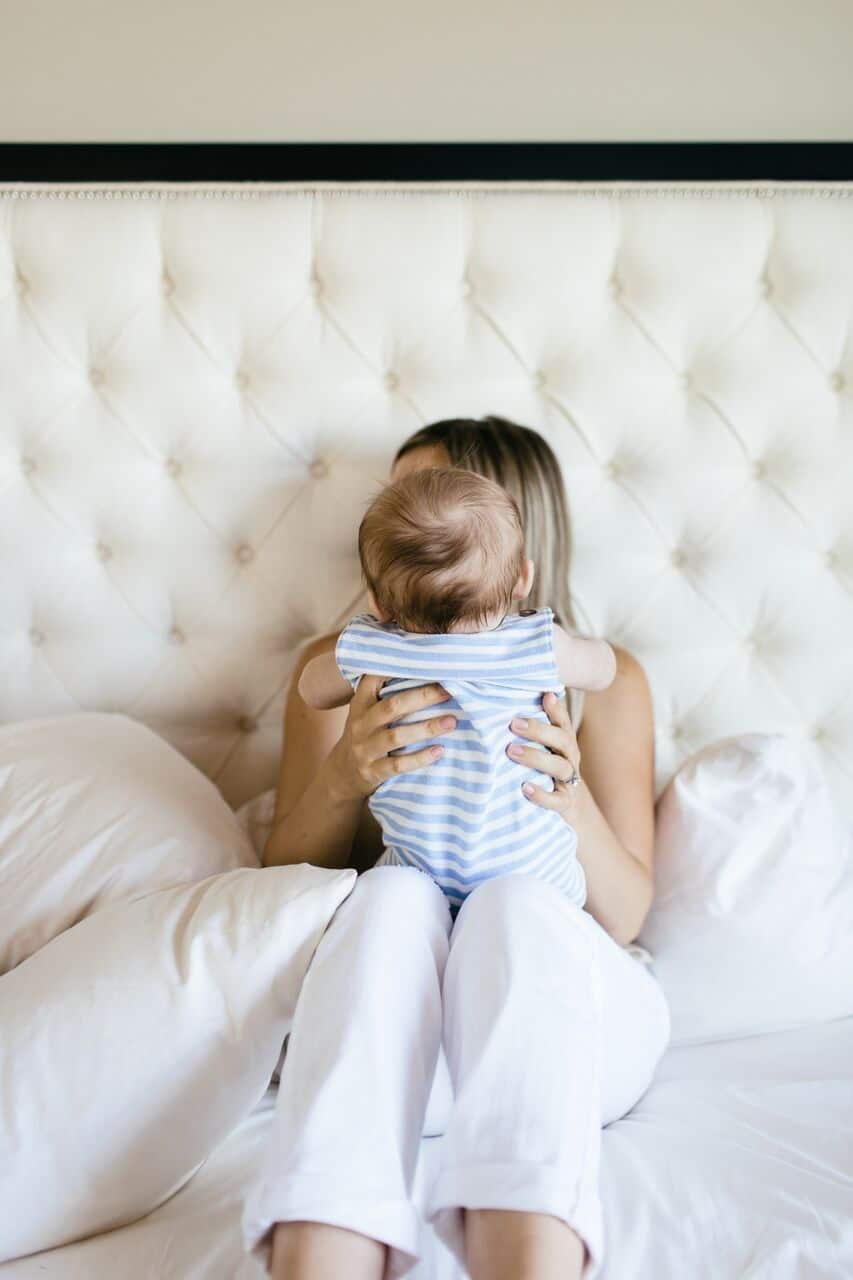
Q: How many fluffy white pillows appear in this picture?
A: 3